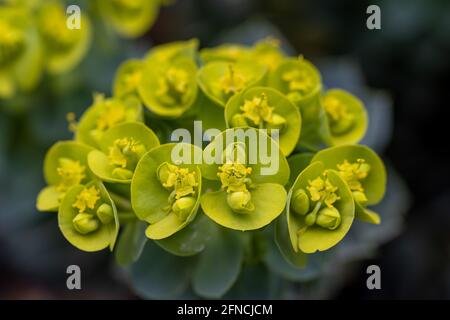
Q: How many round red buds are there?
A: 0